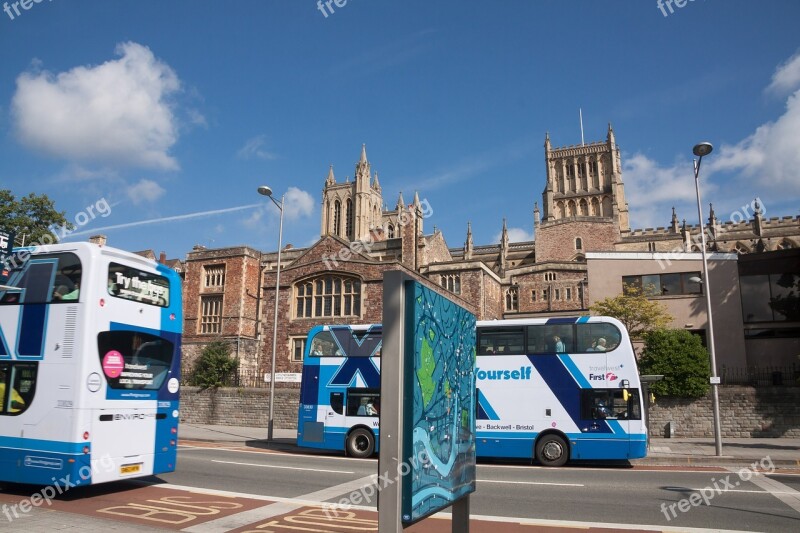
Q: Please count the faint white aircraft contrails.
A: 1